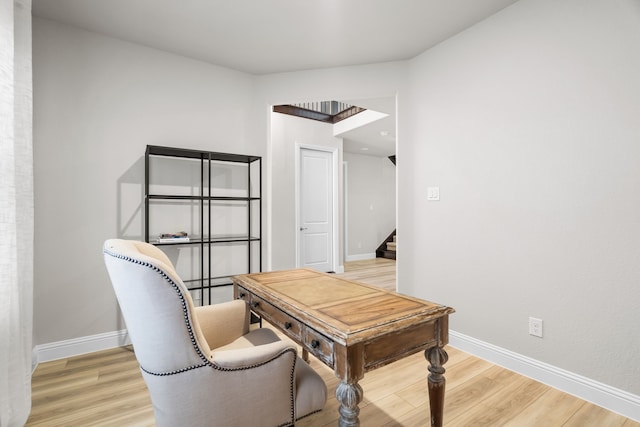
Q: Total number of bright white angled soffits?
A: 1